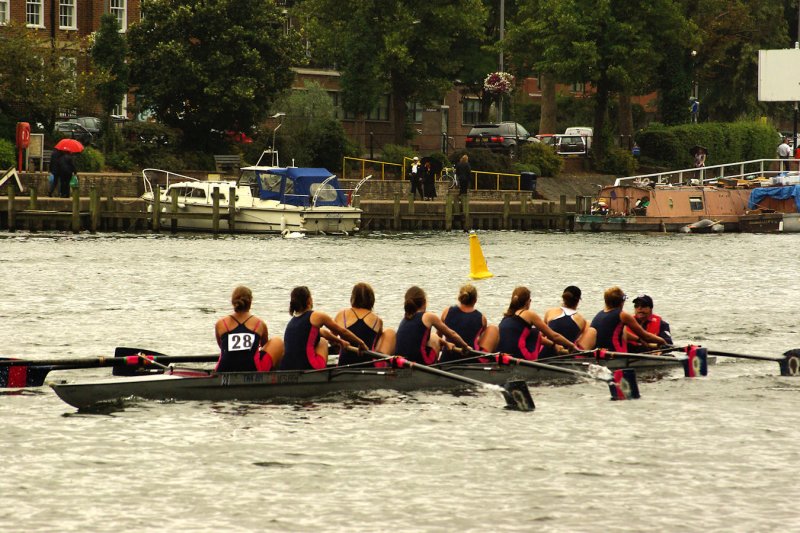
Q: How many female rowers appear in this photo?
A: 8